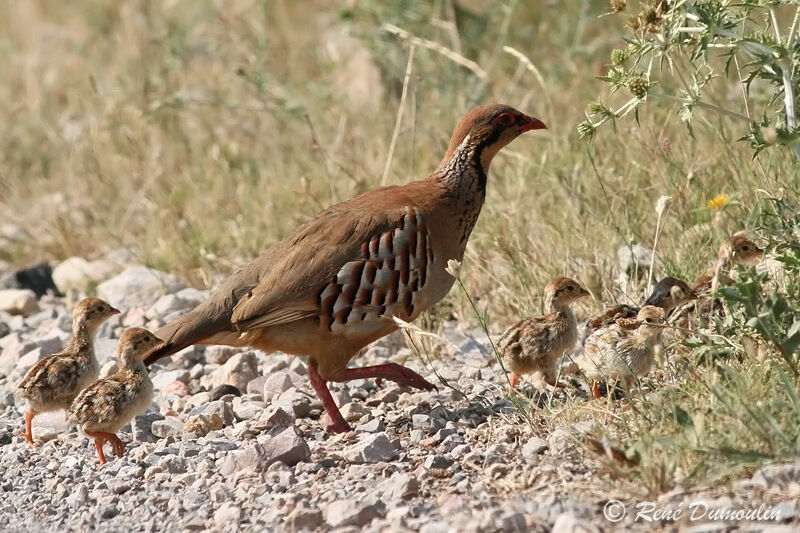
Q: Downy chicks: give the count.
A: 6